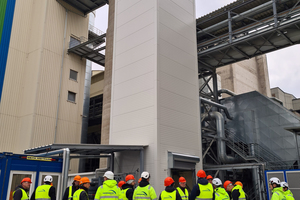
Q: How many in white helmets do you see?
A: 6